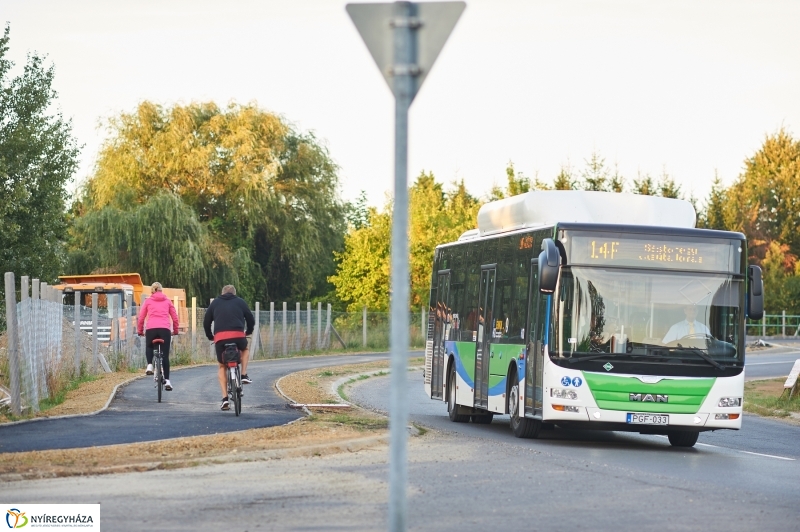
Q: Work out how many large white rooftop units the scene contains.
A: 1